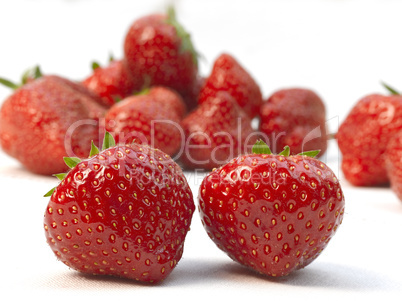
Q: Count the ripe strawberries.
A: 11